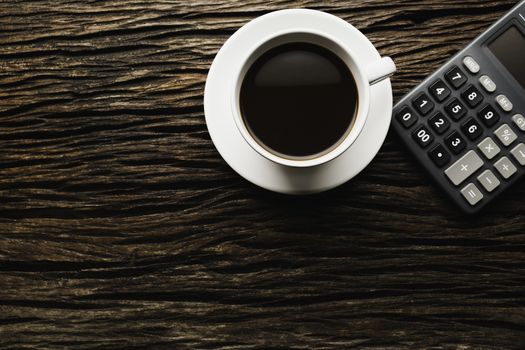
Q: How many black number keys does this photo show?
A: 11